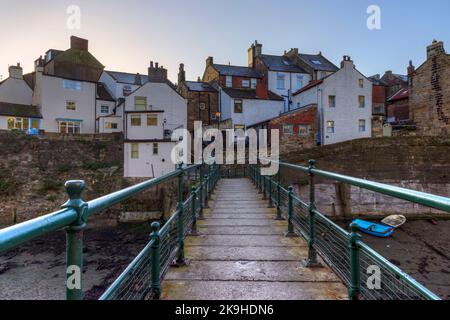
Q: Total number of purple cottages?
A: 0